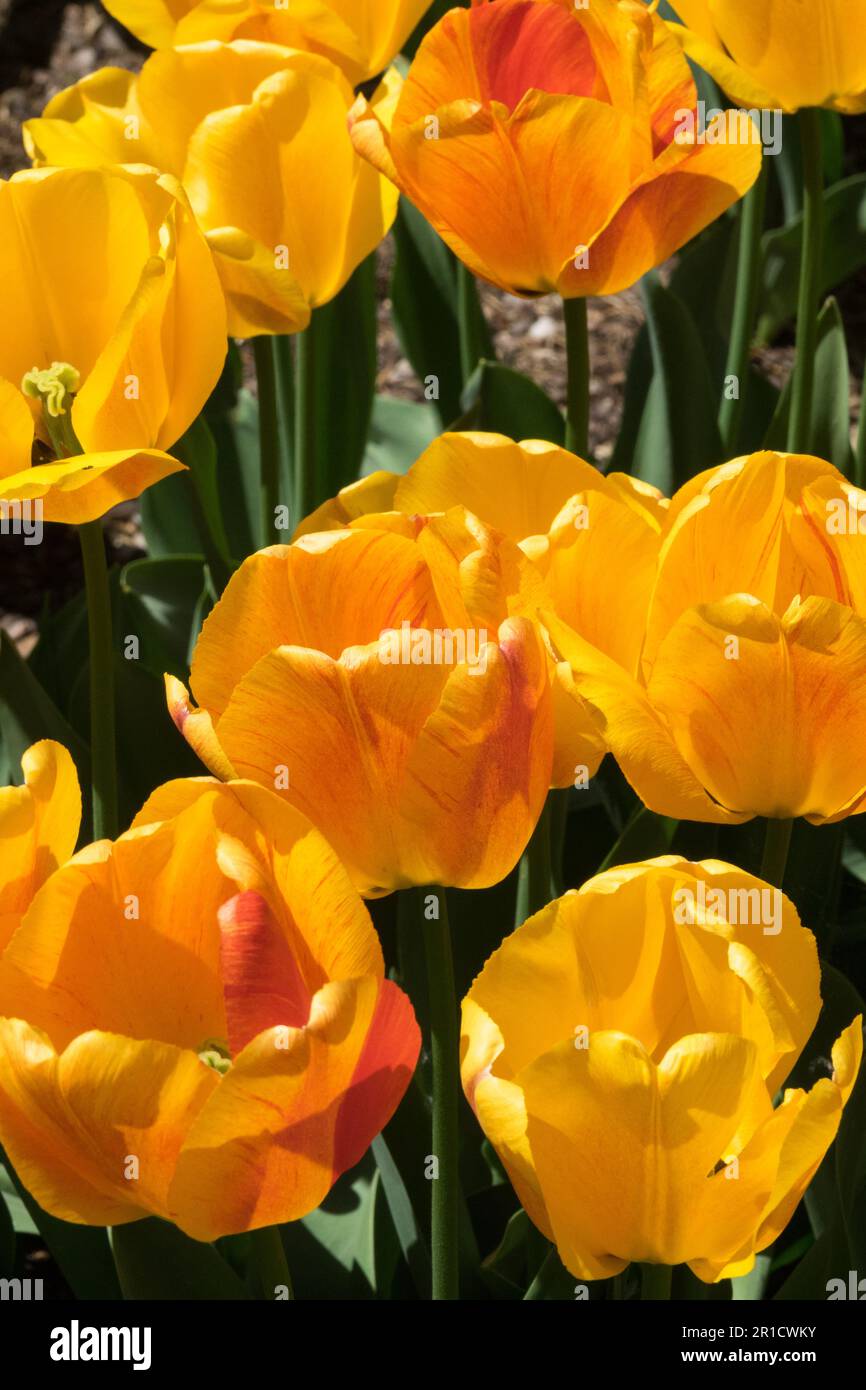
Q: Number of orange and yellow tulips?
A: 11